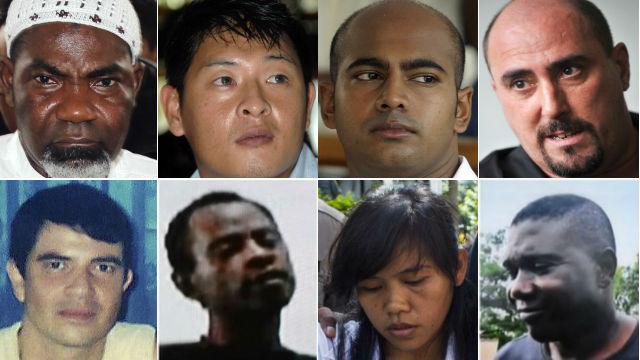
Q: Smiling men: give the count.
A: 1